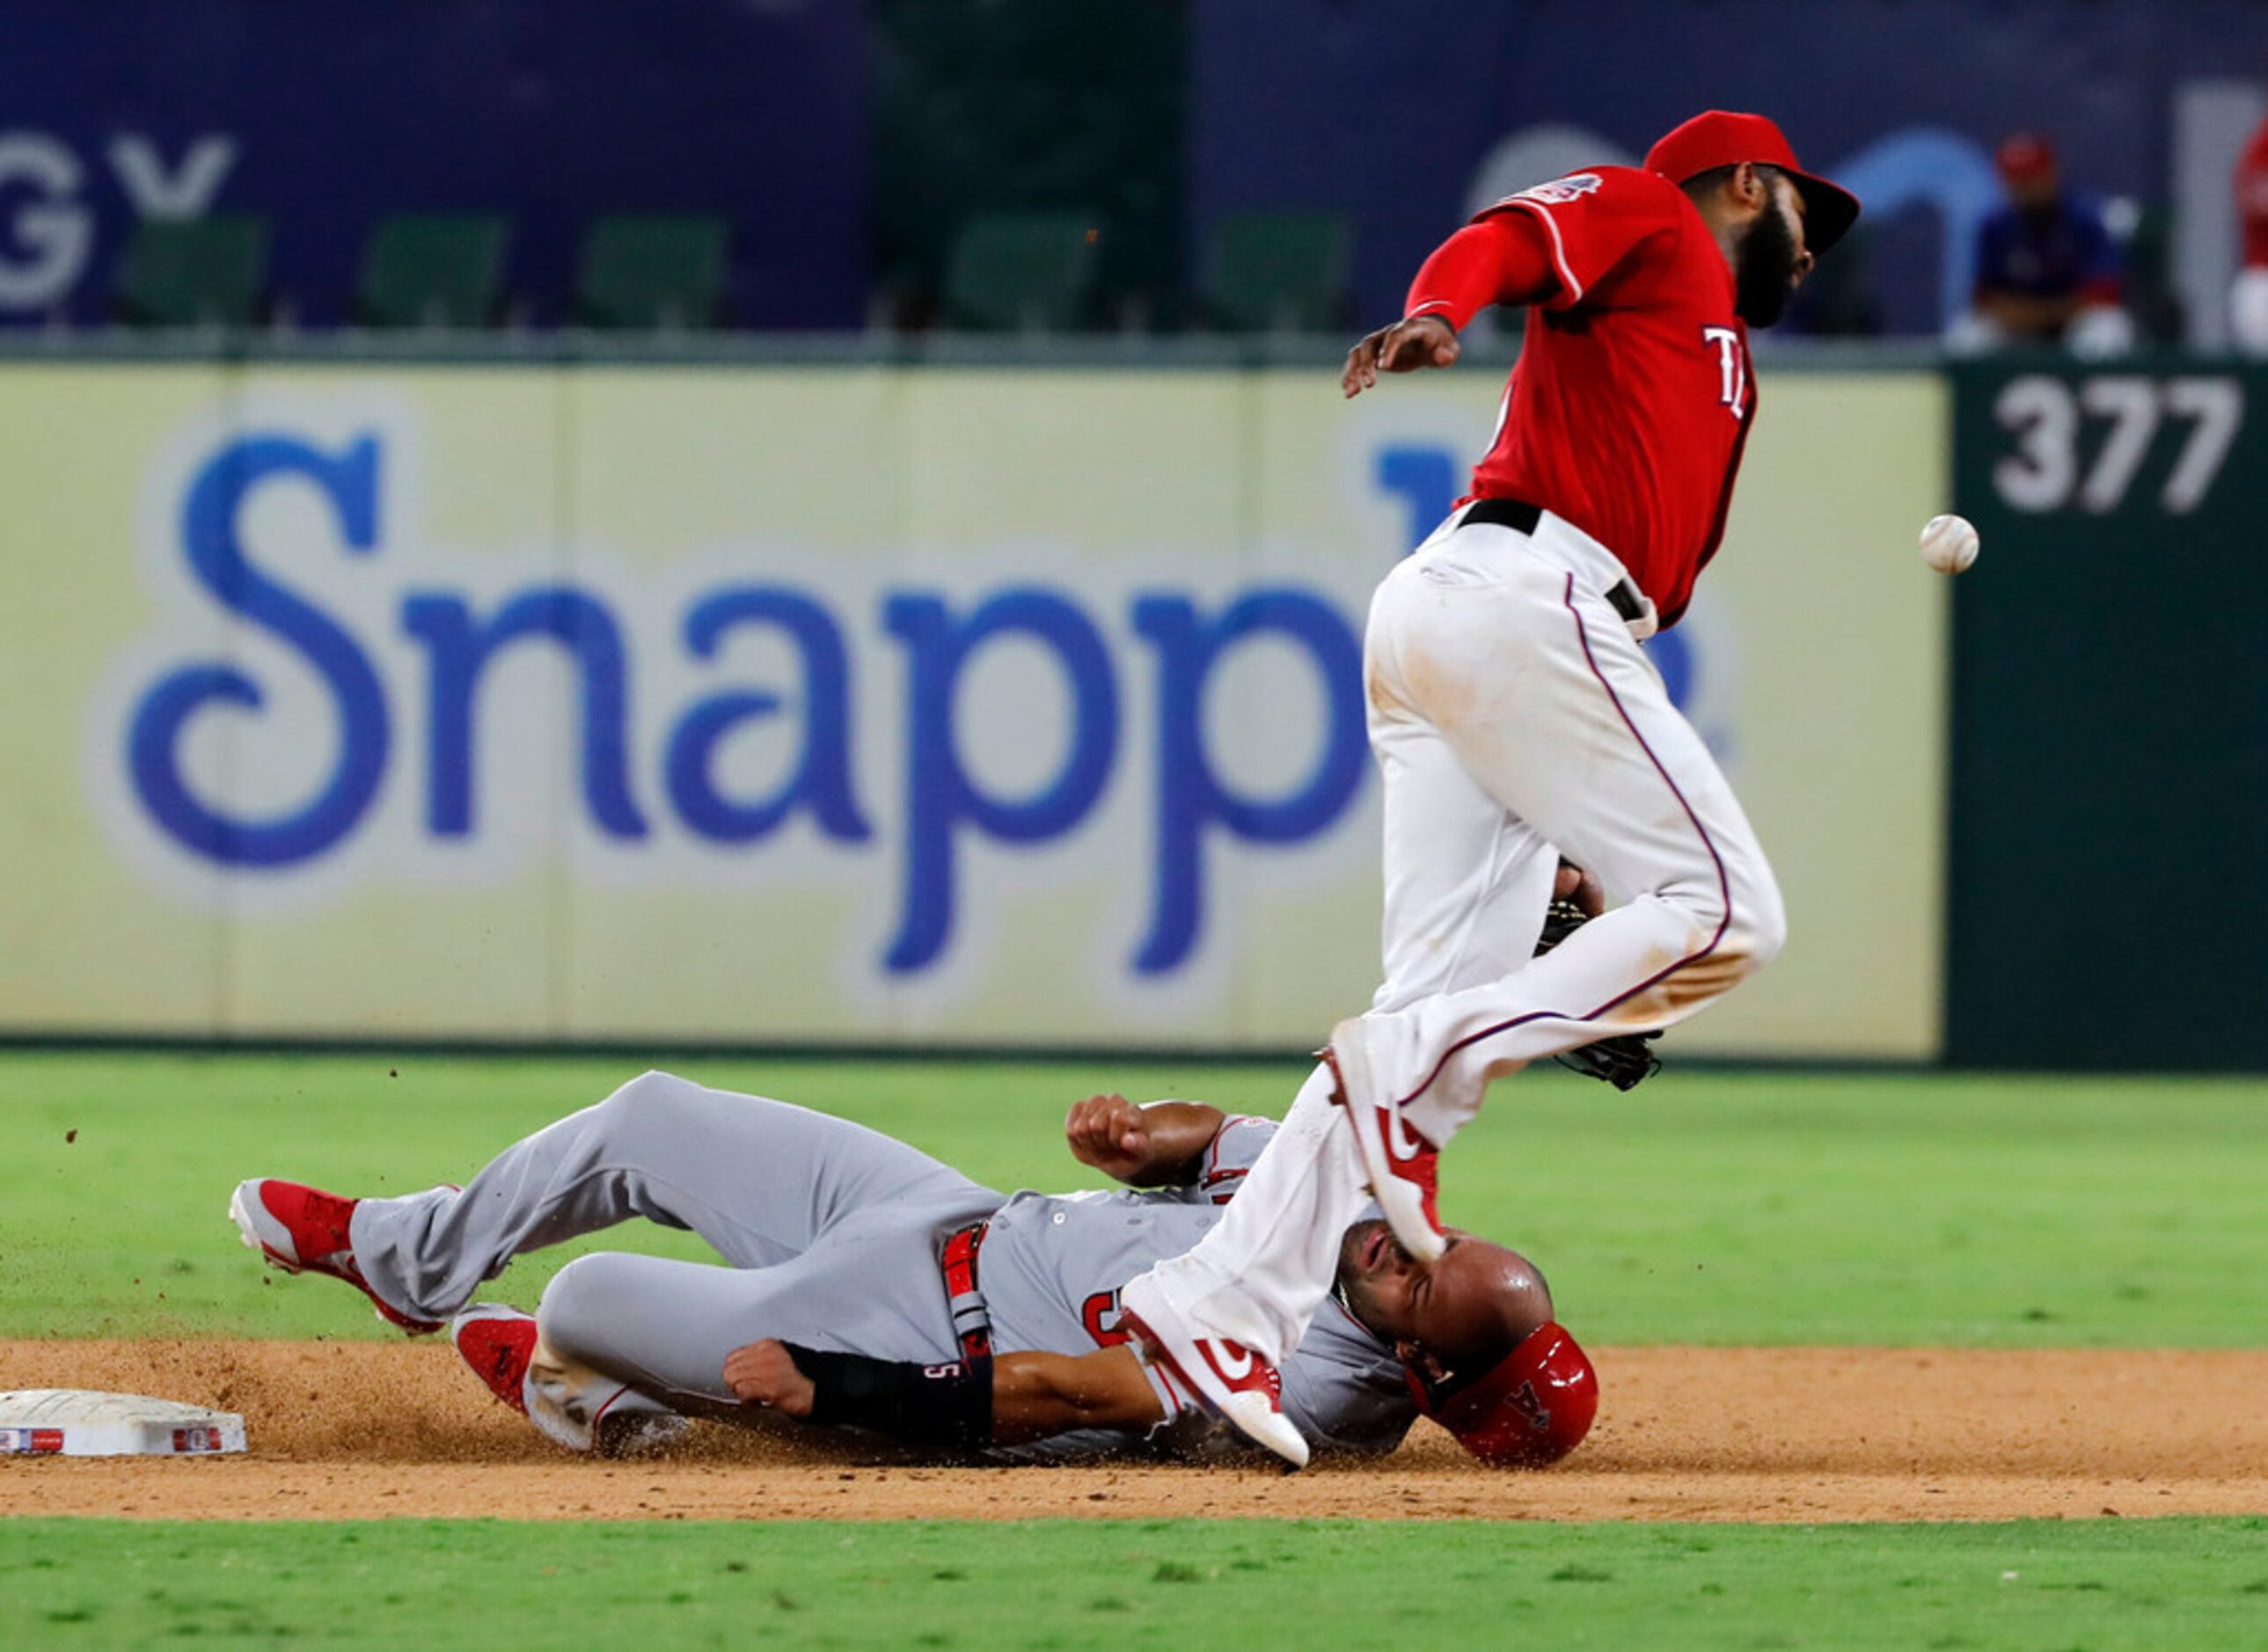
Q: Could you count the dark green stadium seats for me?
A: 5